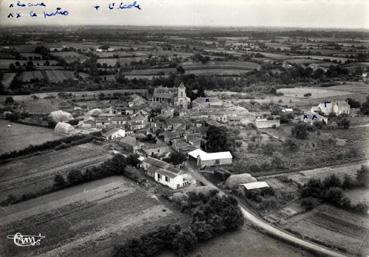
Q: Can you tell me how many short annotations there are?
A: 3